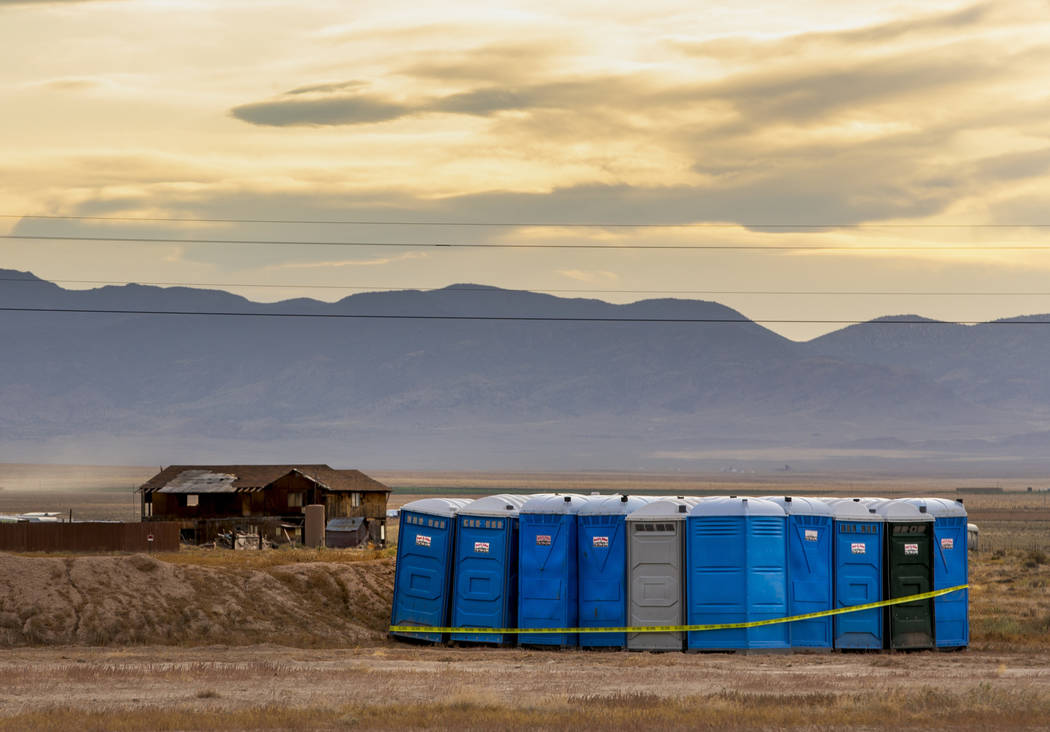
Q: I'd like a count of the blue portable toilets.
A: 8